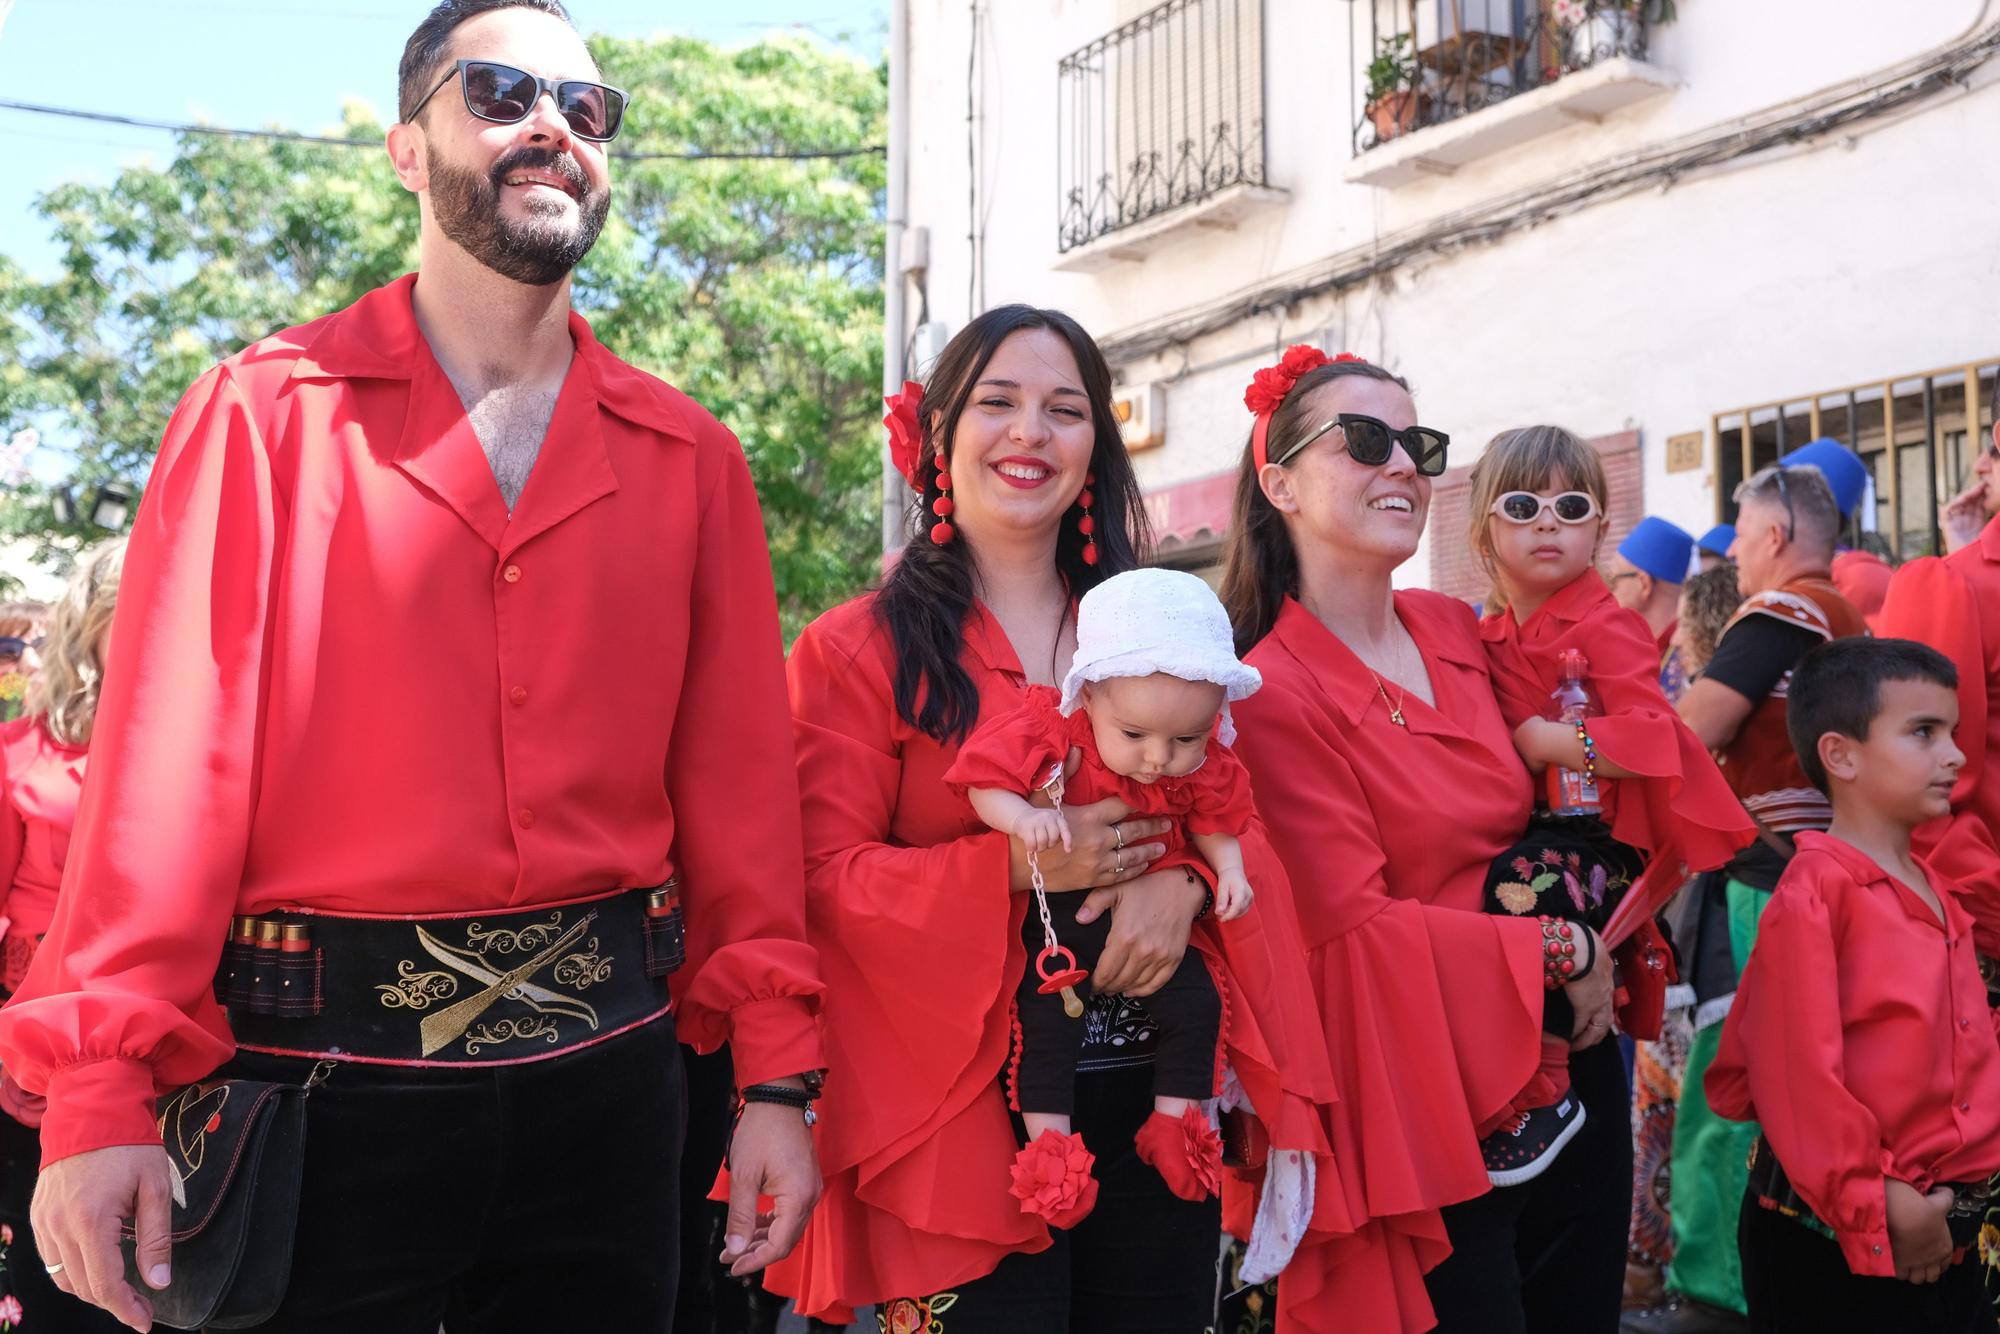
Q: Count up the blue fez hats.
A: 3